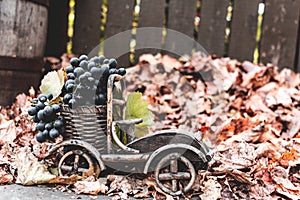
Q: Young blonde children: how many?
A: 0